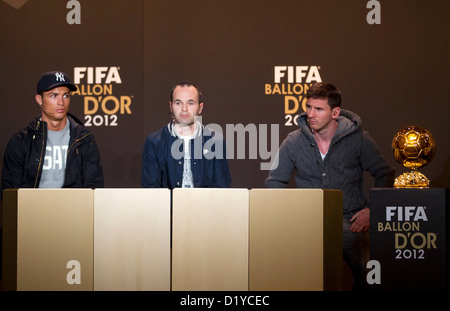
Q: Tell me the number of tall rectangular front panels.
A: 4